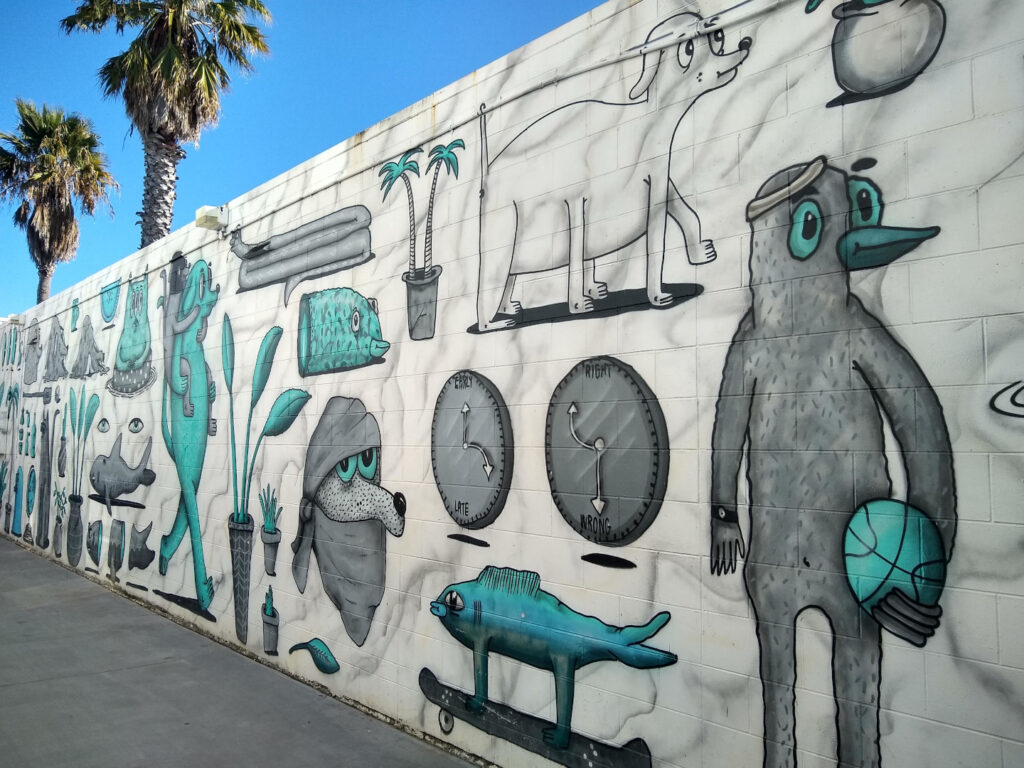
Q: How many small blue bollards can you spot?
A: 0